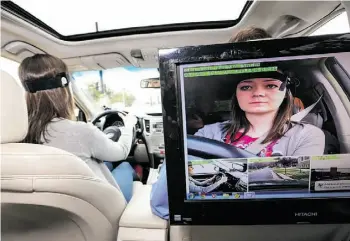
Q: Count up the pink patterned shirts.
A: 1